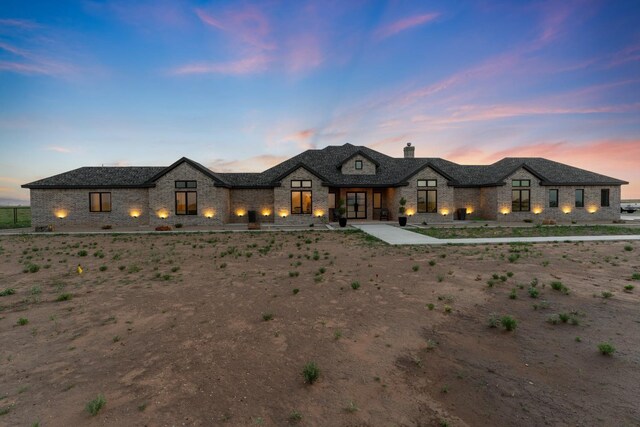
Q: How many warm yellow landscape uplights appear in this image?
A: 15